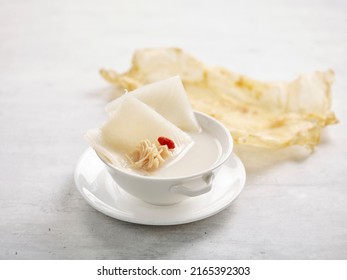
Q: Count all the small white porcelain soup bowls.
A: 1